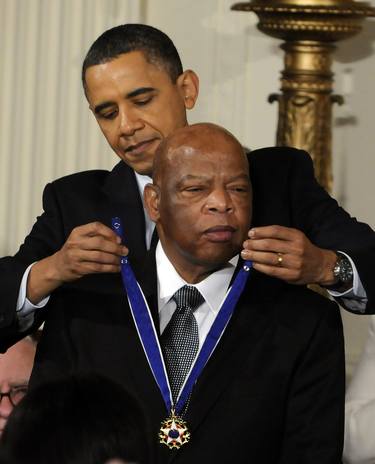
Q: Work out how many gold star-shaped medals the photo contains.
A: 1